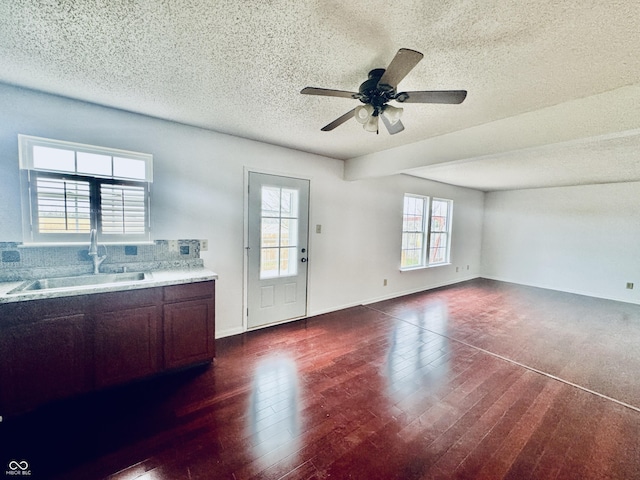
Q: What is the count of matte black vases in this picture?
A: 0